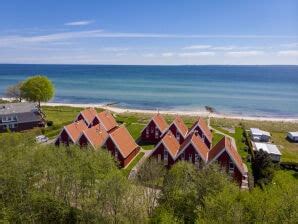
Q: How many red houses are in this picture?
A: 11